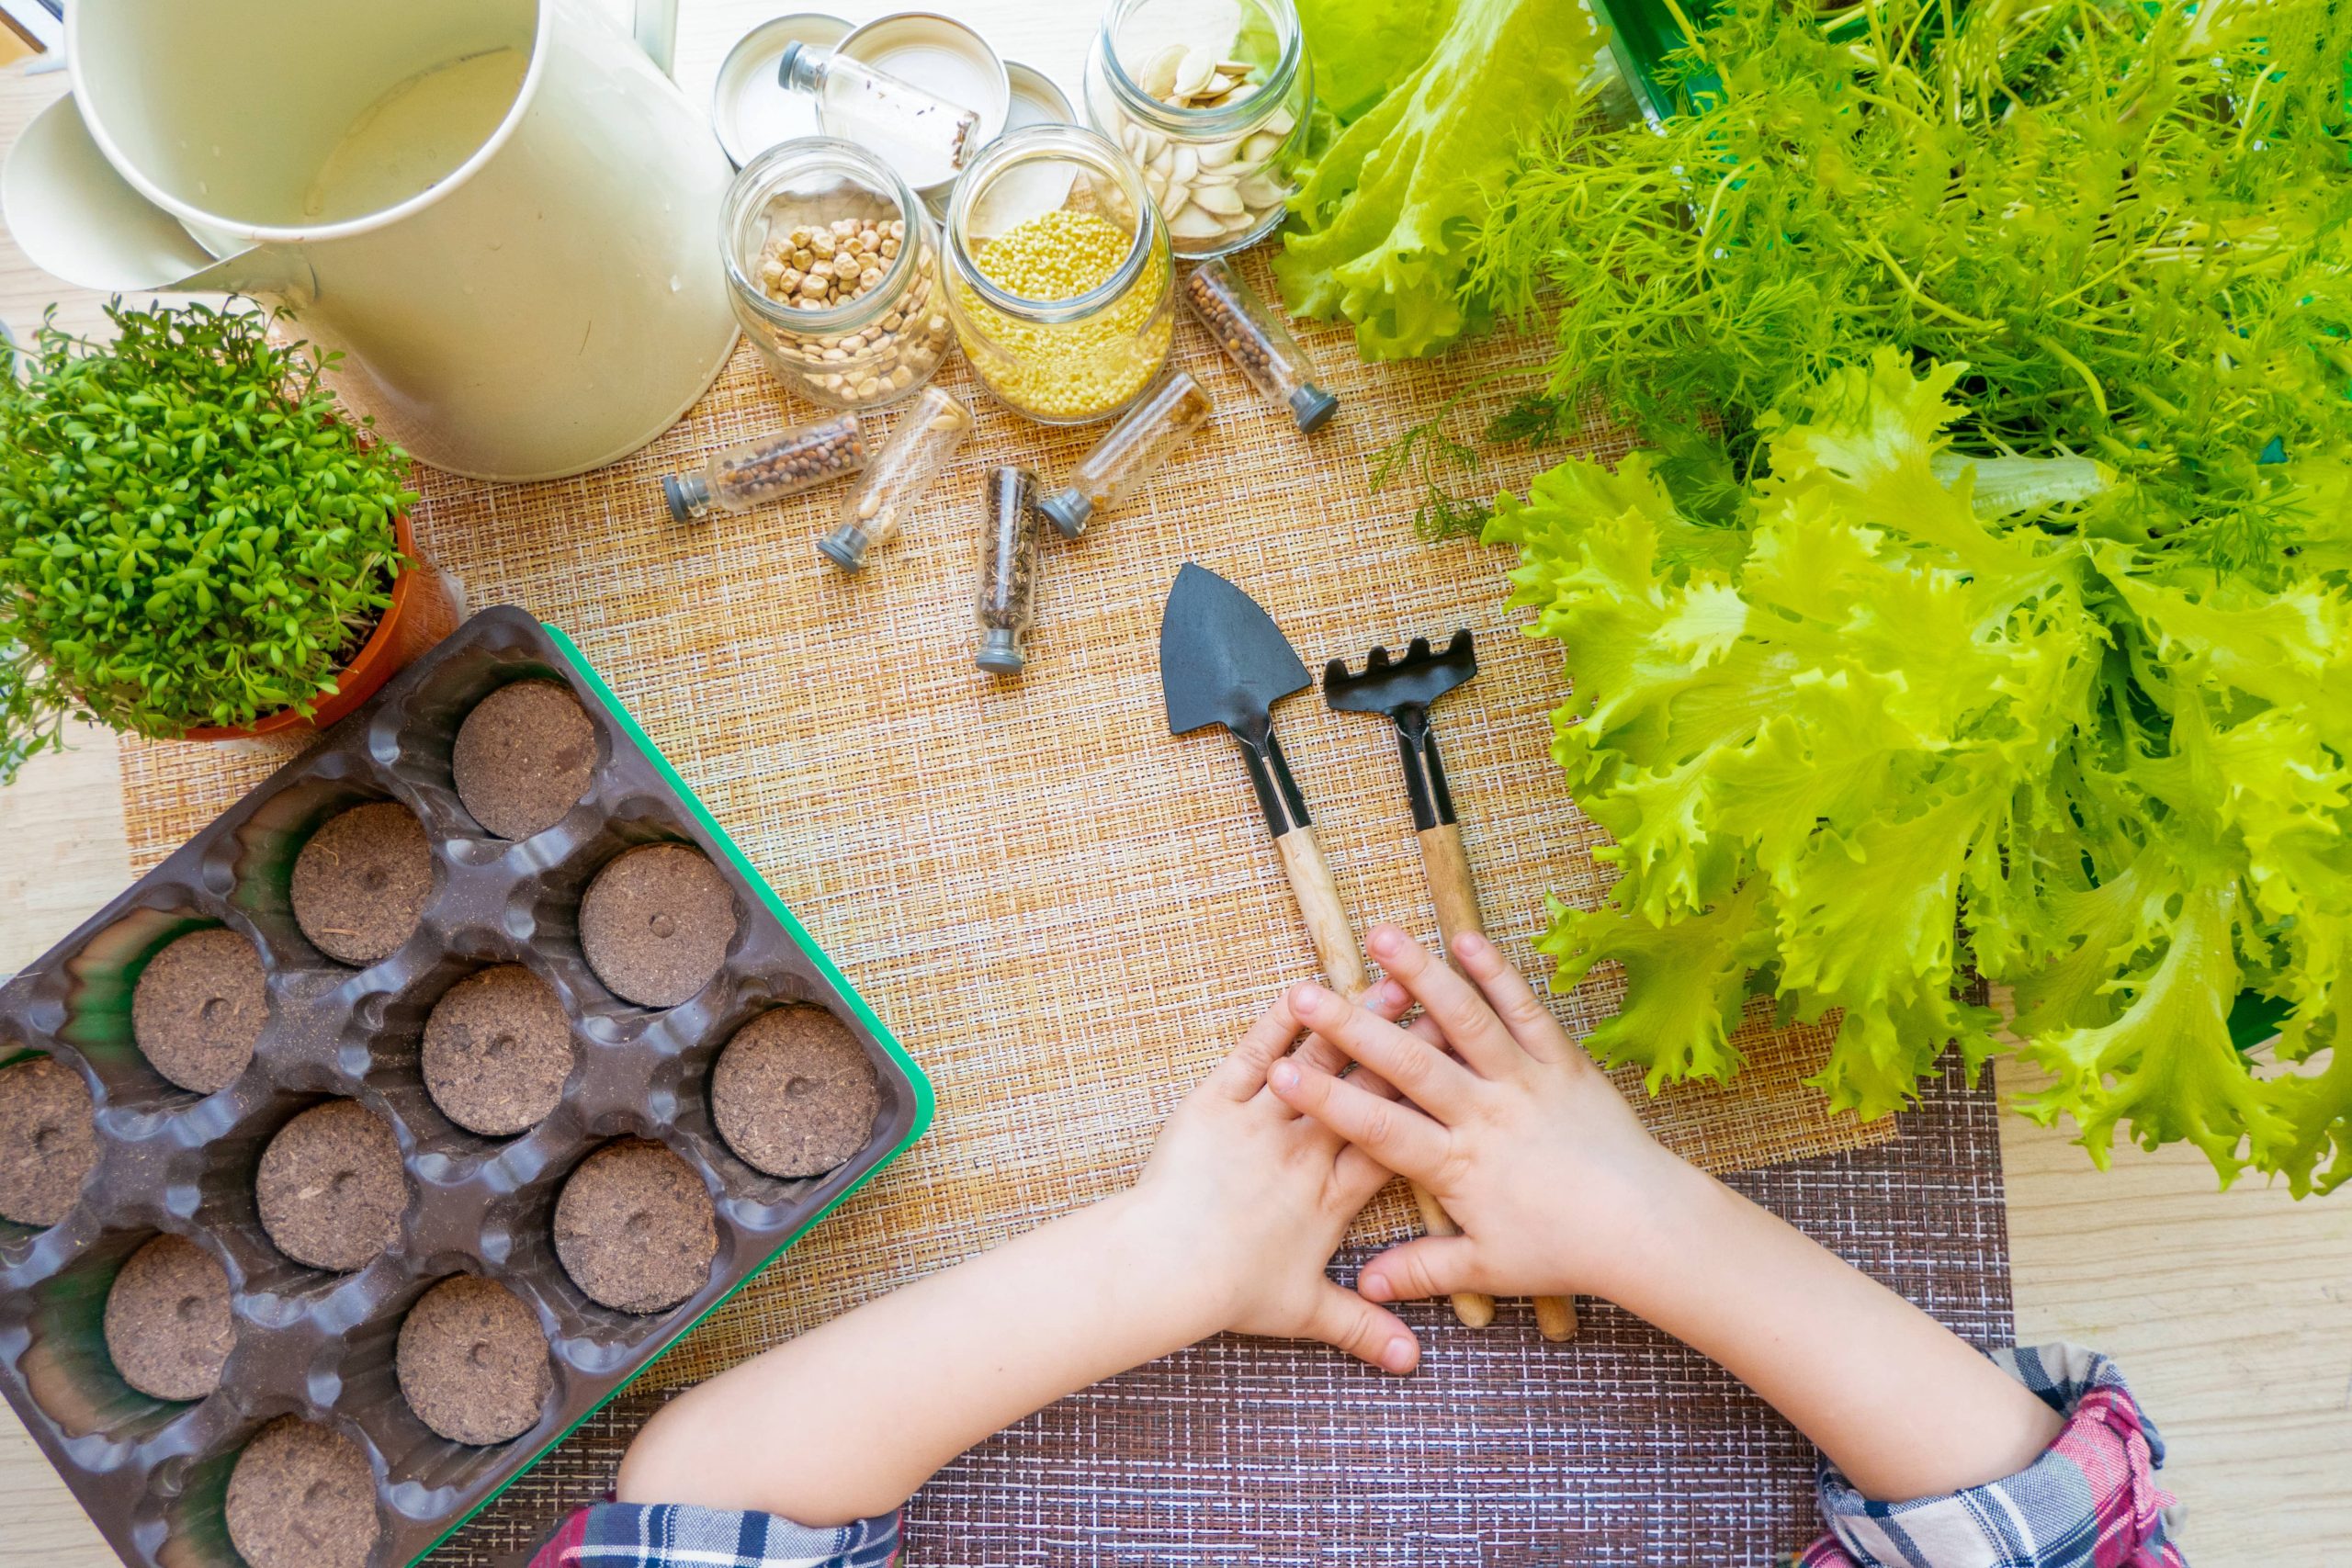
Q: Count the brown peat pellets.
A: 12